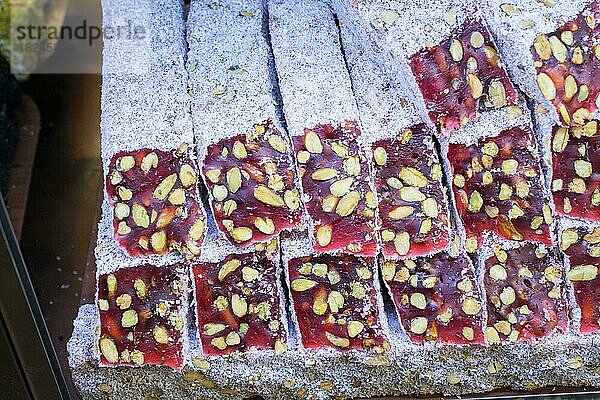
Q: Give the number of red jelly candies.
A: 14